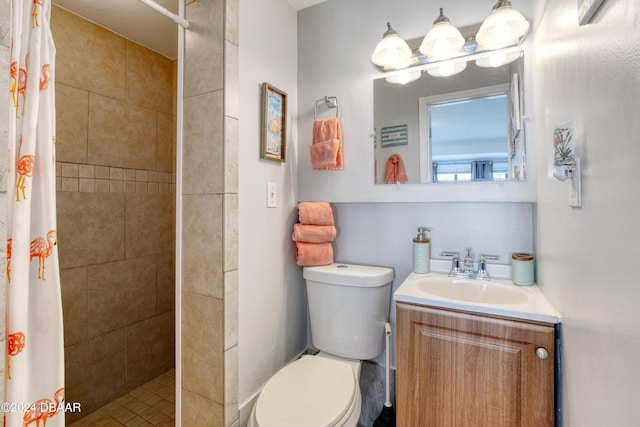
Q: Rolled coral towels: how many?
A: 3